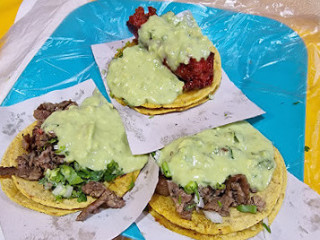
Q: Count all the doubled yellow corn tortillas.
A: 3